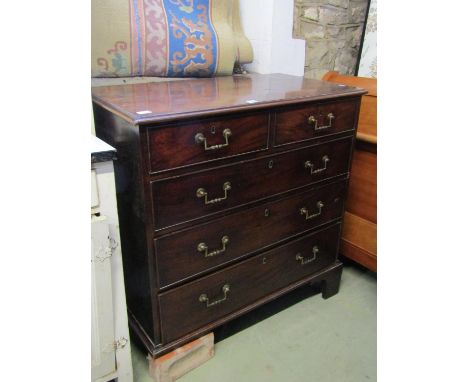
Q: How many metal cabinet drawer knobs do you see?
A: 8